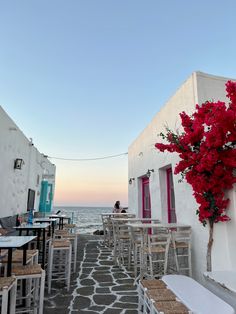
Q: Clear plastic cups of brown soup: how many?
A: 0